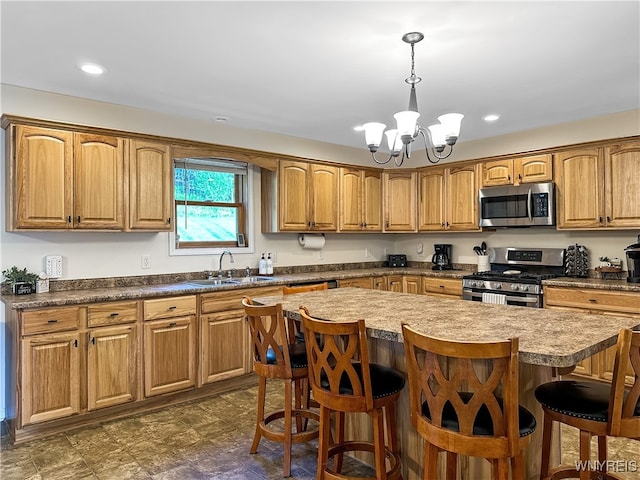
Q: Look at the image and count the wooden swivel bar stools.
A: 5